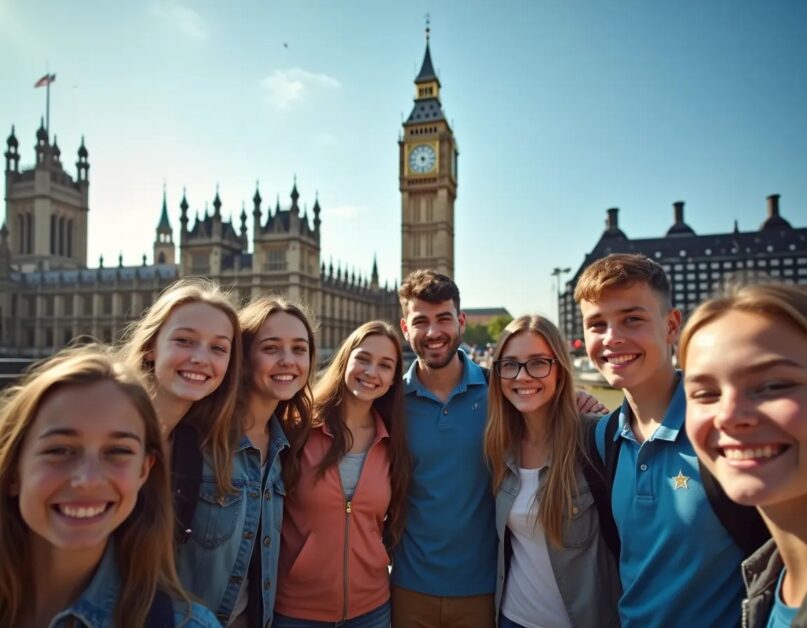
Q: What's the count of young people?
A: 8